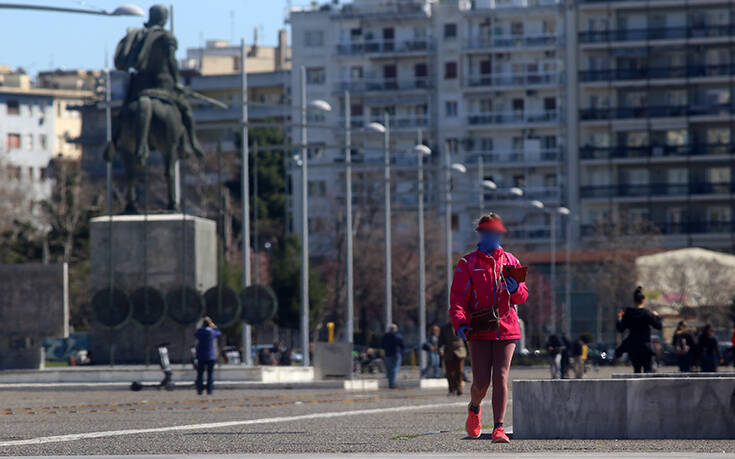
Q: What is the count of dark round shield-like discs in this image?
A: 5